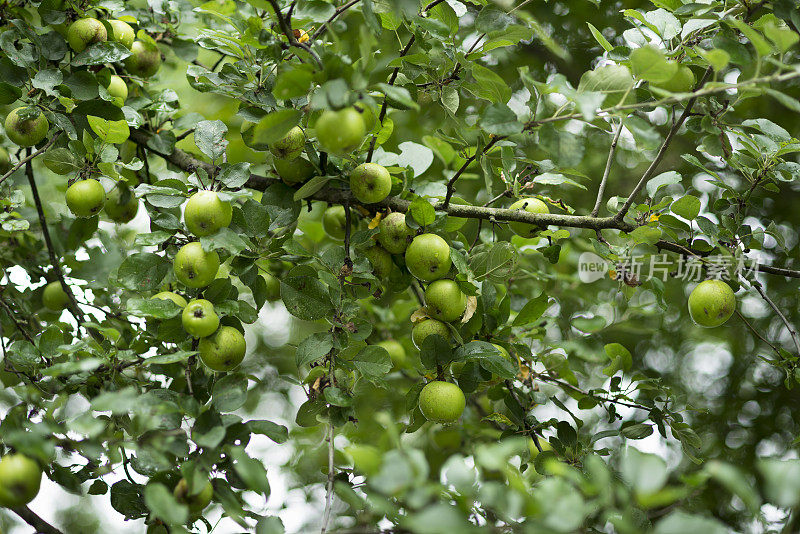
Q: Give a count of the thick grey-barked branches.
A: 1